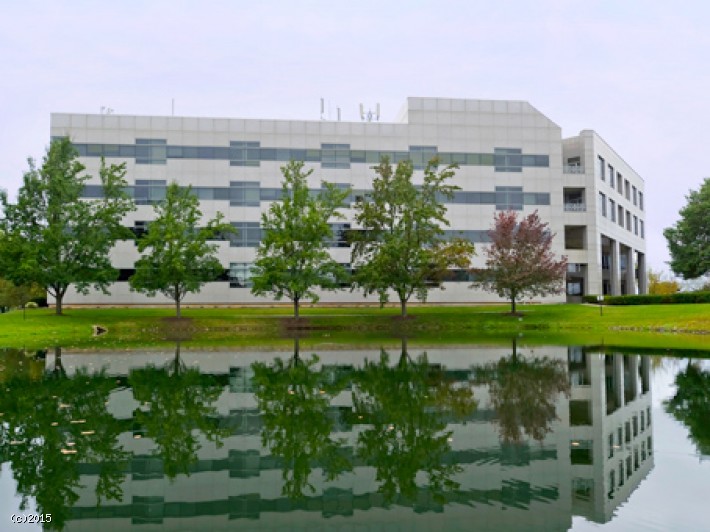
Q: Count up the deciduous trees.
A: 6